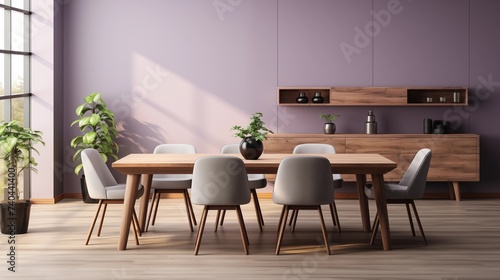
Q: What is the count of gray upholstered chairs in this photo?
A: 7